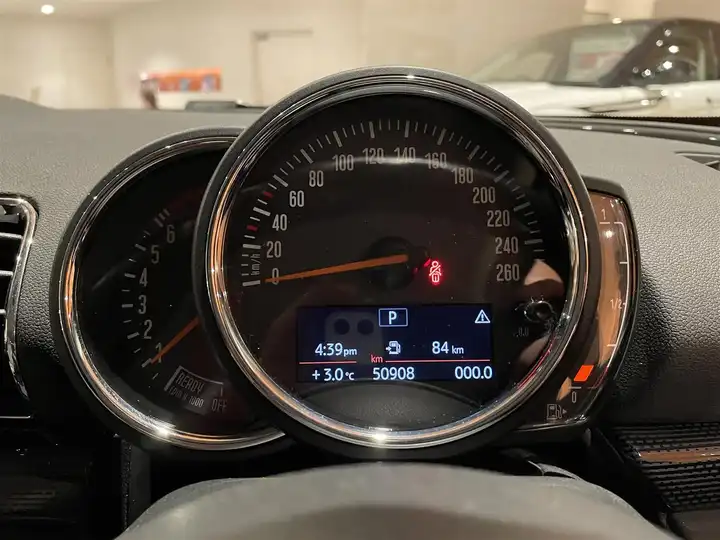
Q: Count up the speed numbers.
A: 14